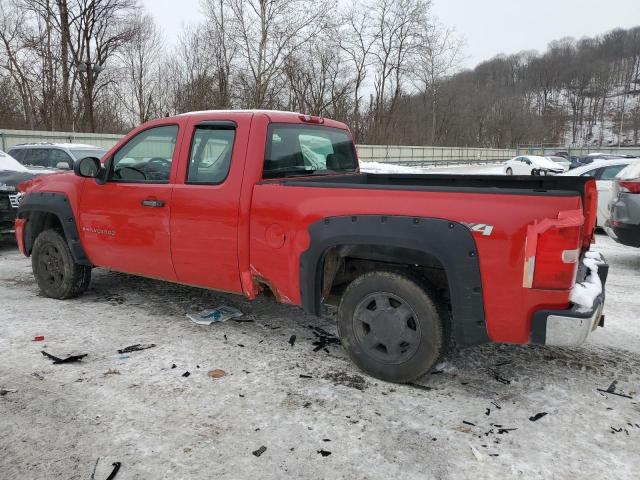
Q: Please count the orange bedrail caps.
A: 0